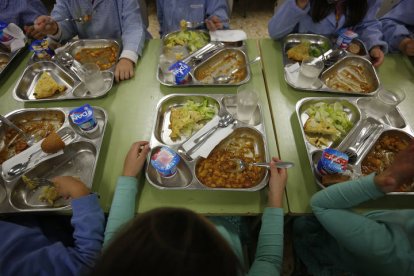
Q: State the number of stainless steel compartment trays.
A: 7